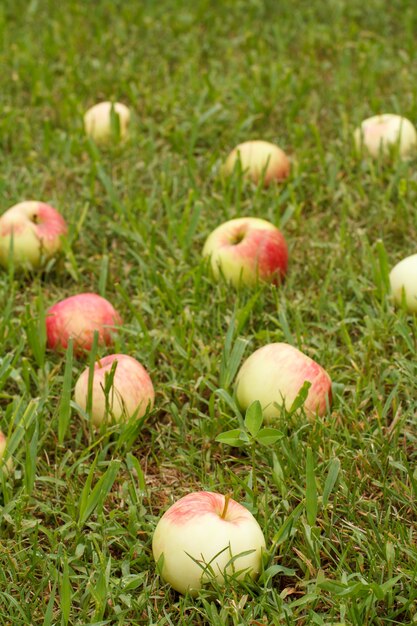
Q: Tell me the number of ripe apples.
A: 11